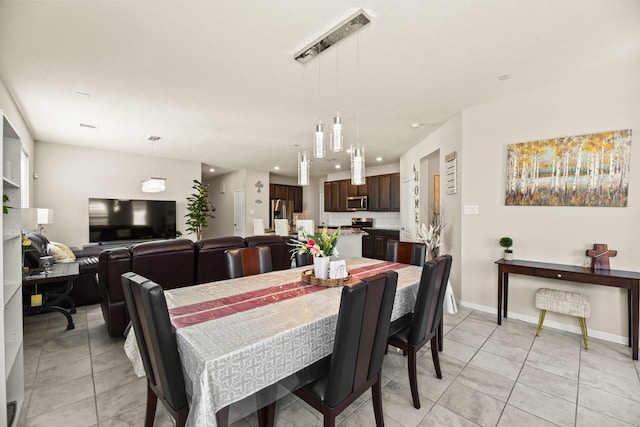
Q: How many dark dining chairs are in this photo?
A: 6